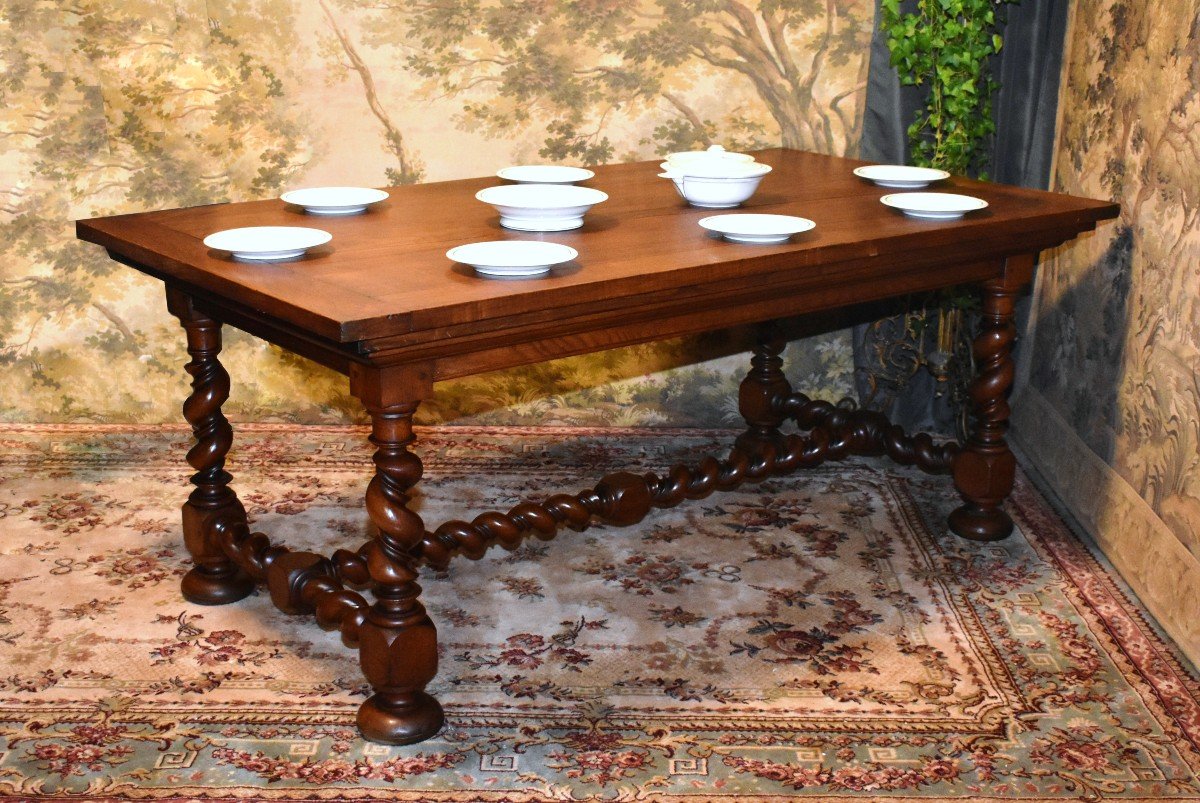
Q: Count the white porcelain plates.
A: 7